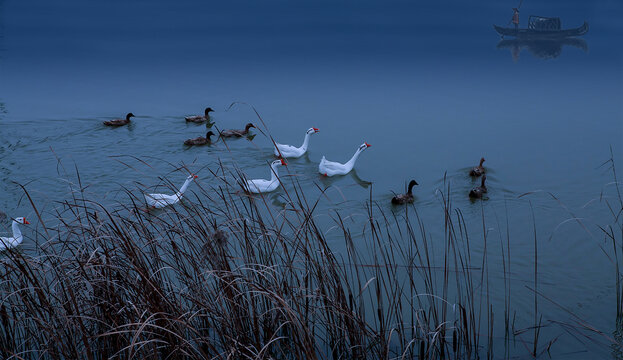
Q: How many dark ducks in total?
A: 7